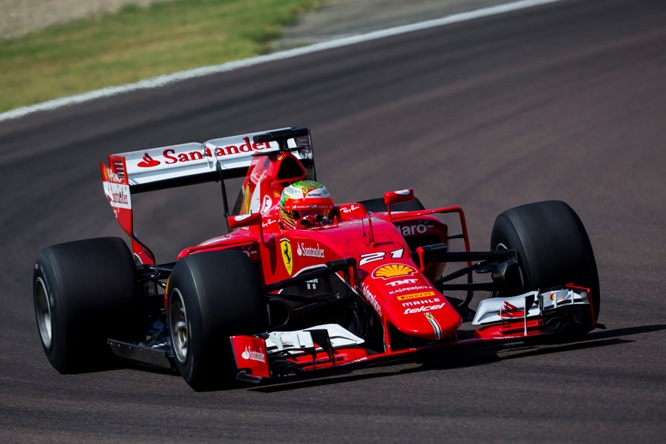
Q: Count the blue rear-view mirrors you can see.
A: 0